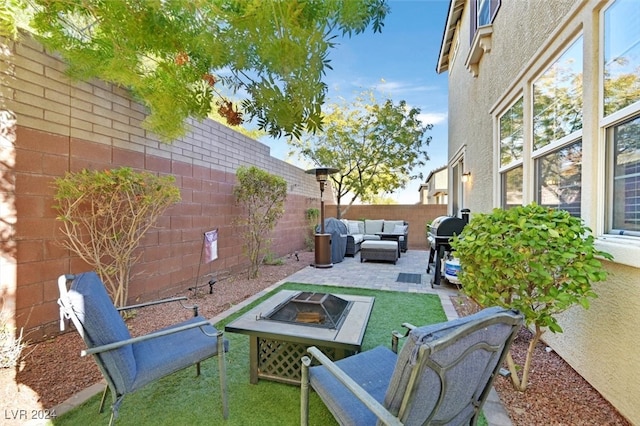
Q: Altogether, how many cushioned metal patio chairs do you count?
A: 2